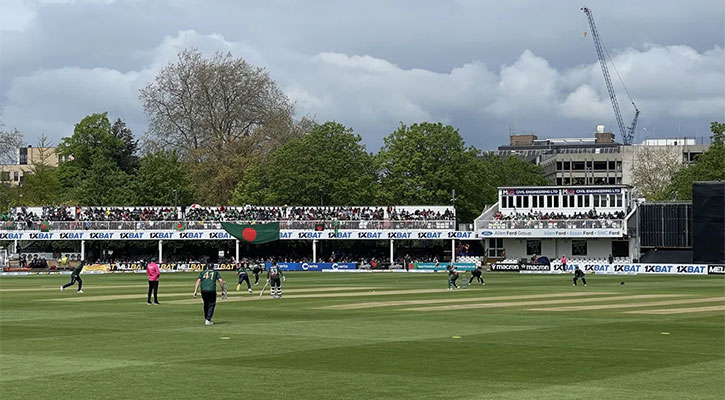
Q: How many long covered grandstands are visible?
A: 1